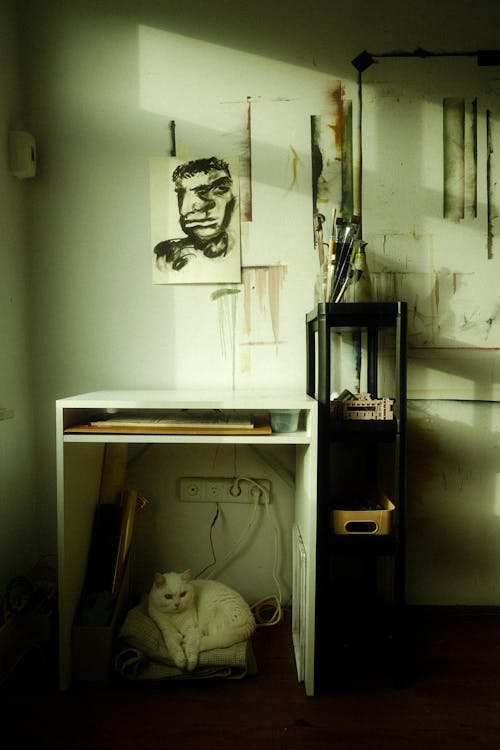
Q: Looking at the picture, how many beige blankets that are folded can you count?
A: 1